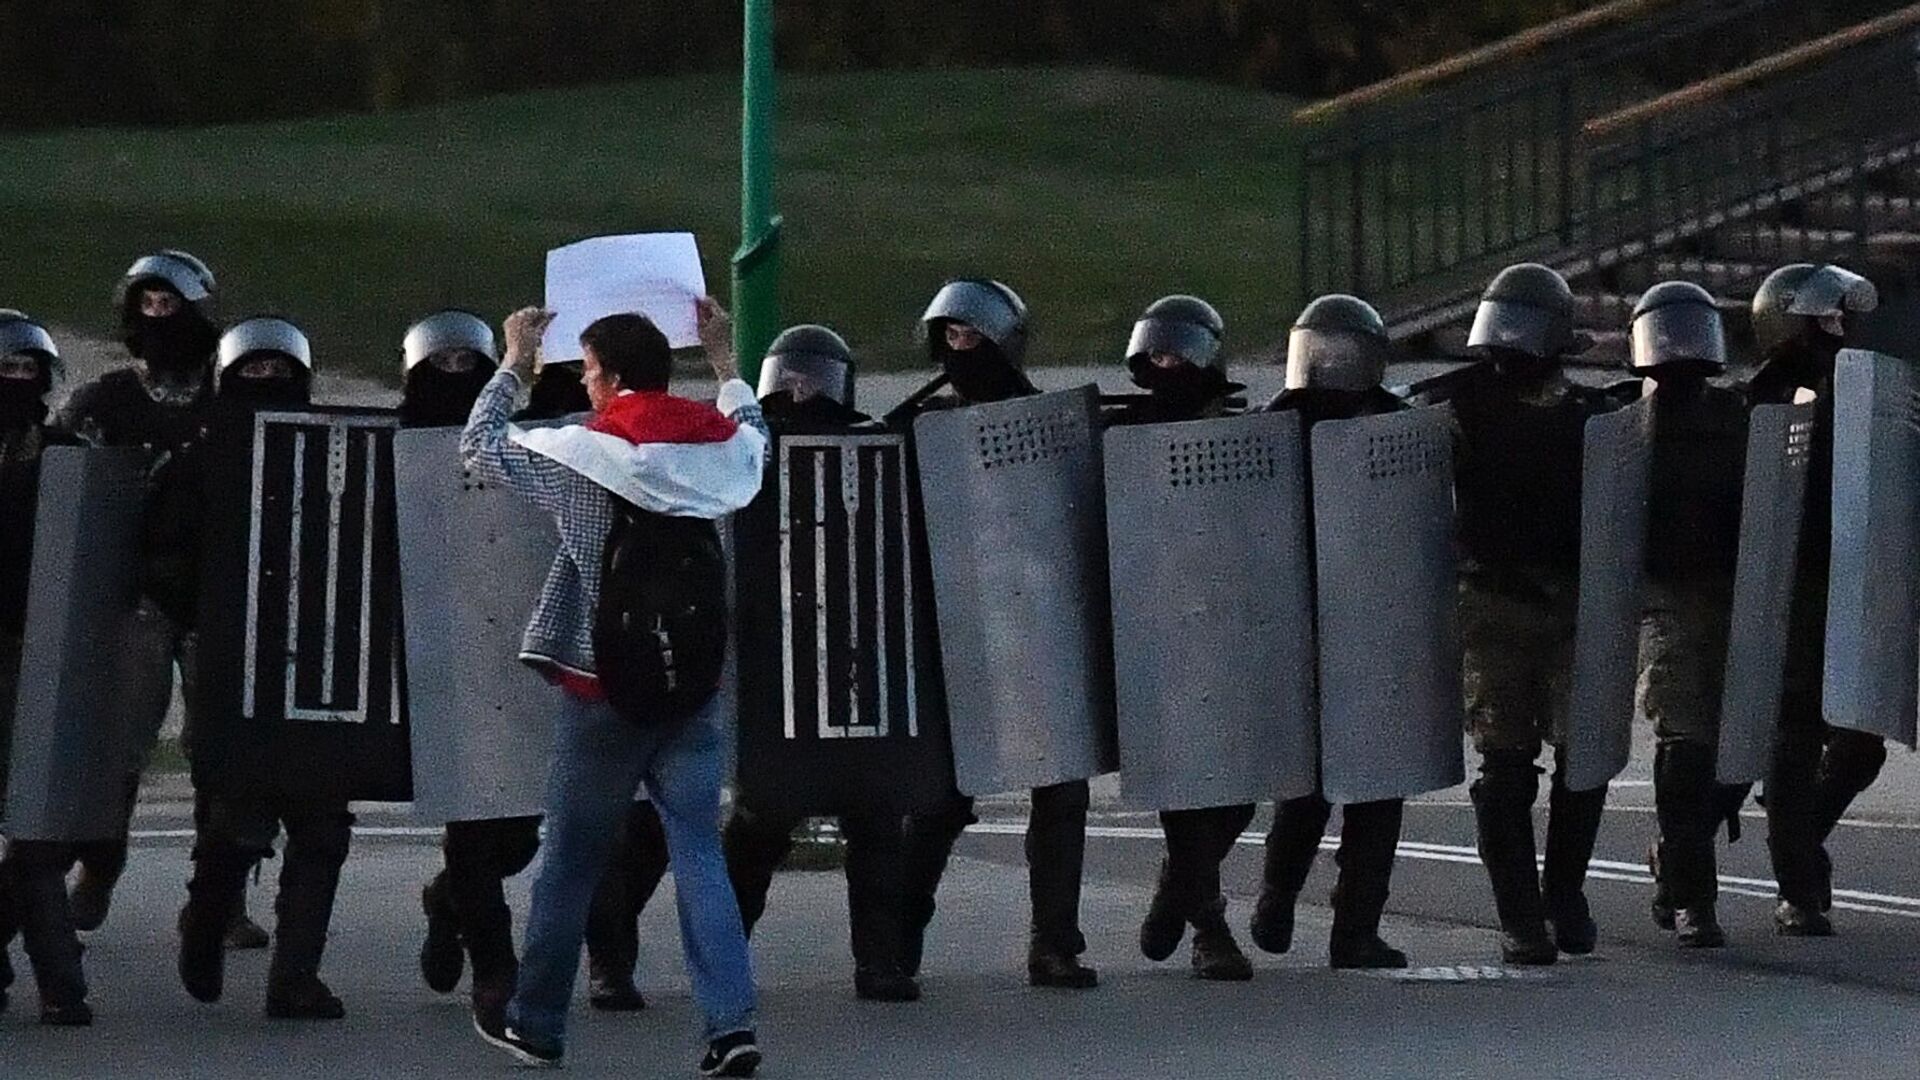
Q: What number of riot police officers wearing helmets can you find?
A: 11